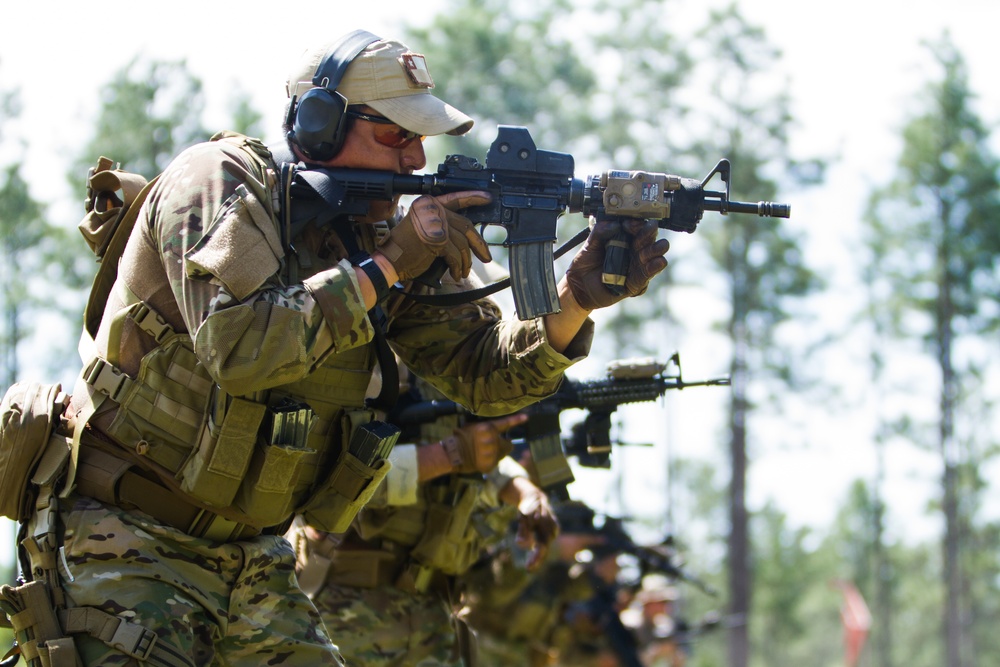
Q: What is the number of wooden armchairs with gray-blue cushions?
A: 0